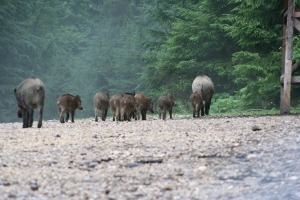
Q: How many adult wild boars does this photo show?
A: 2